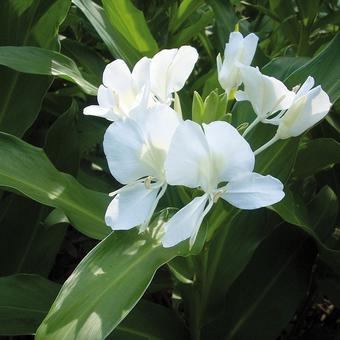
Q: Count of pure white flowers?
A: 7